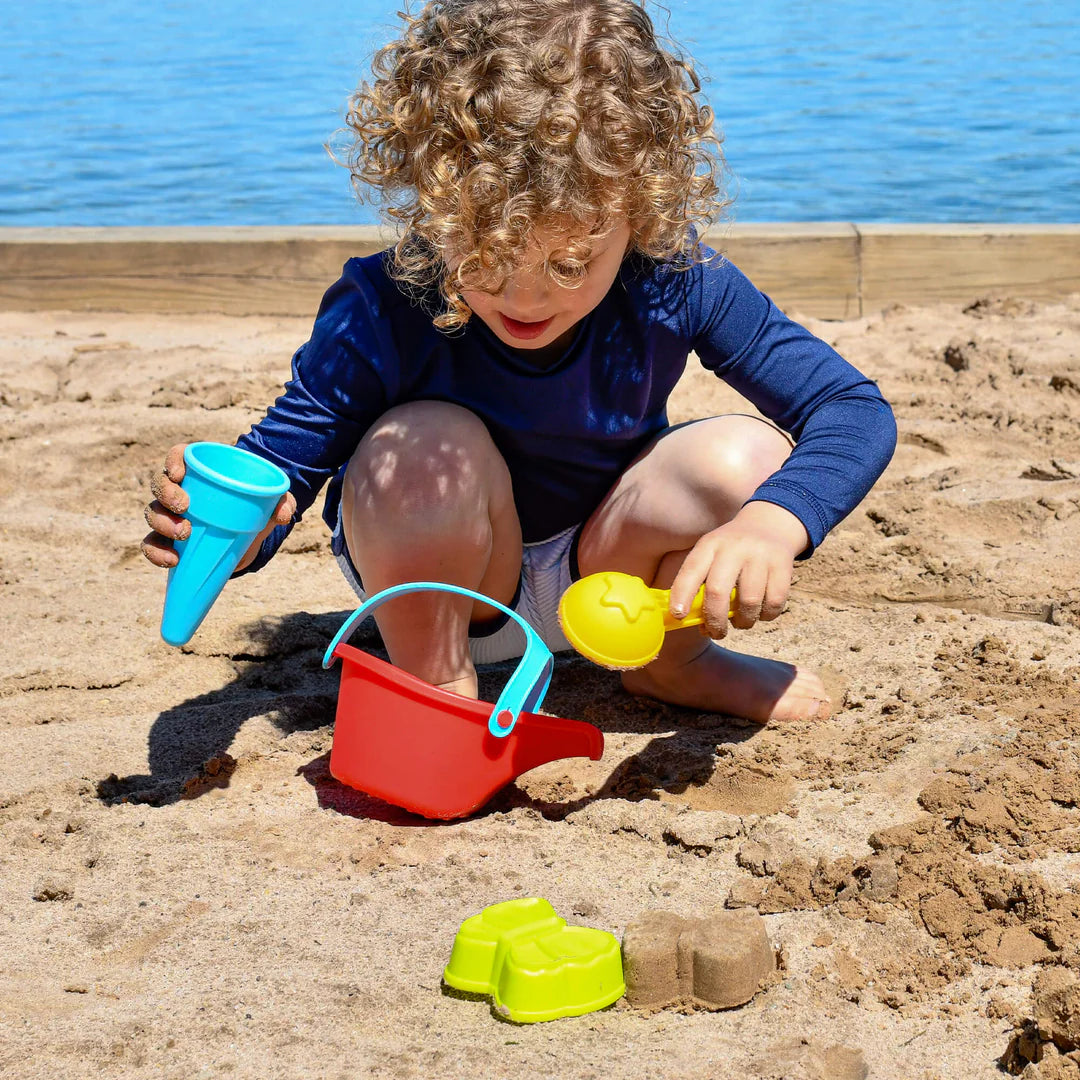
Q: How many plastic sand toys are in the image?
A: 4